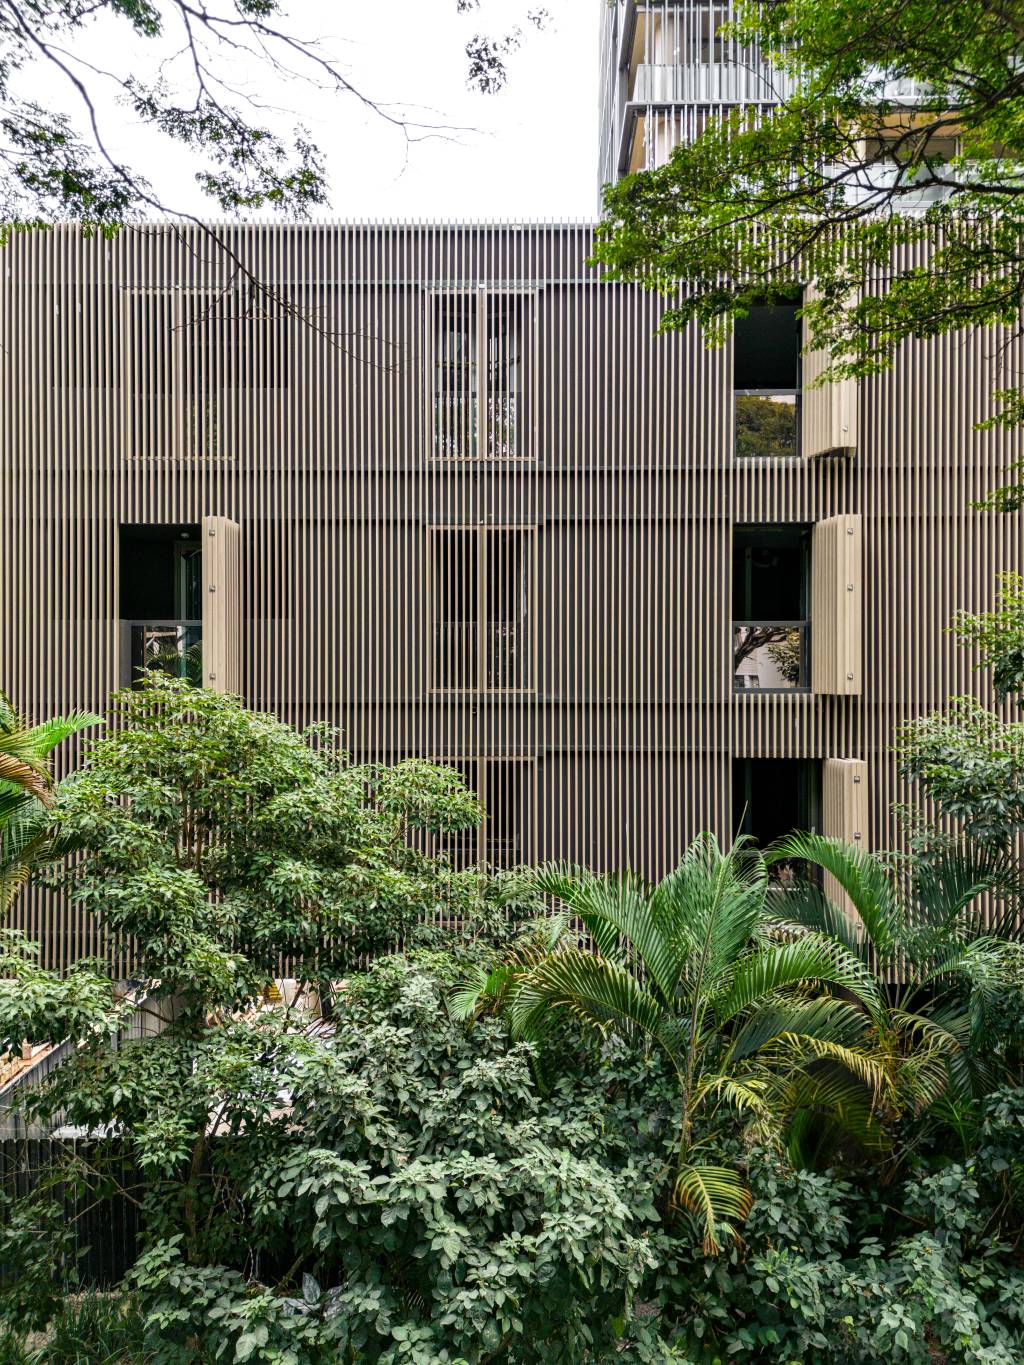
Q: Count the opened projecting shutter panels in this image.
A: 4